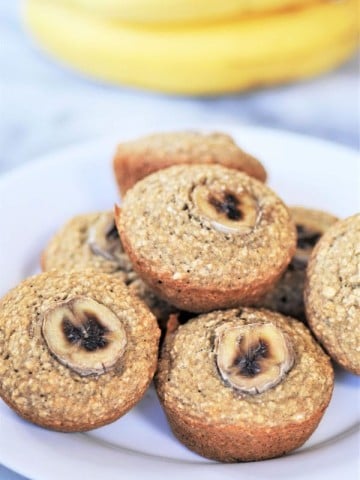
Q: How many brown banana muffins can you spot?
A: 7